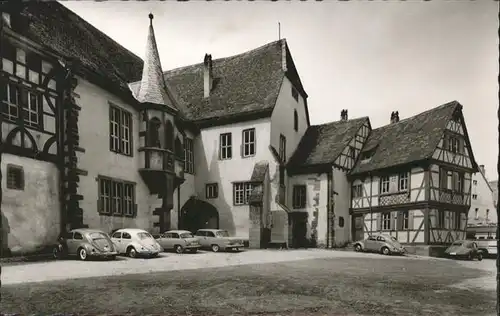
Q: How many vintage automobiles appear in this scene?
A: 6